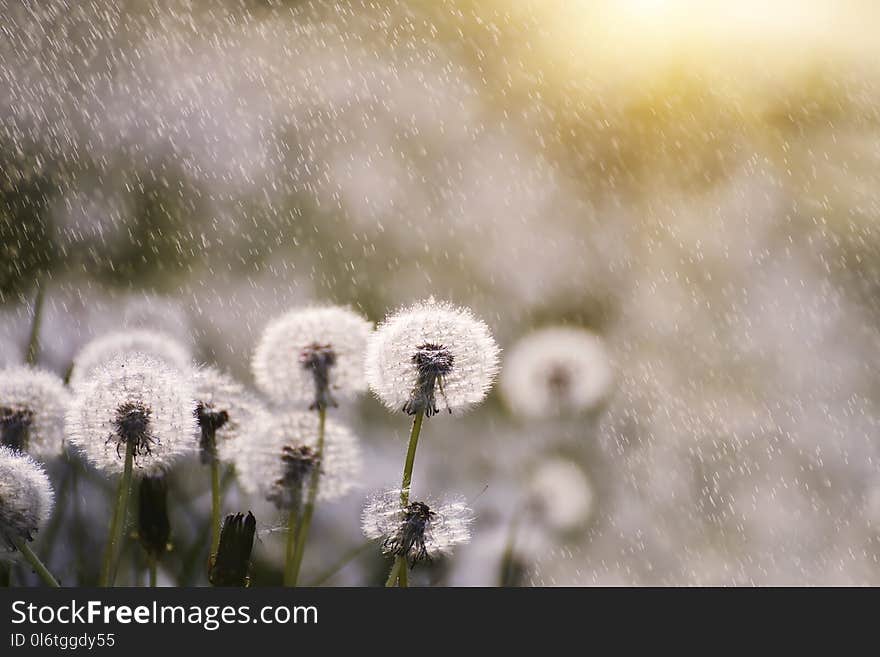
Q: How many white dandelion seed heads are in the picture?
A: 11